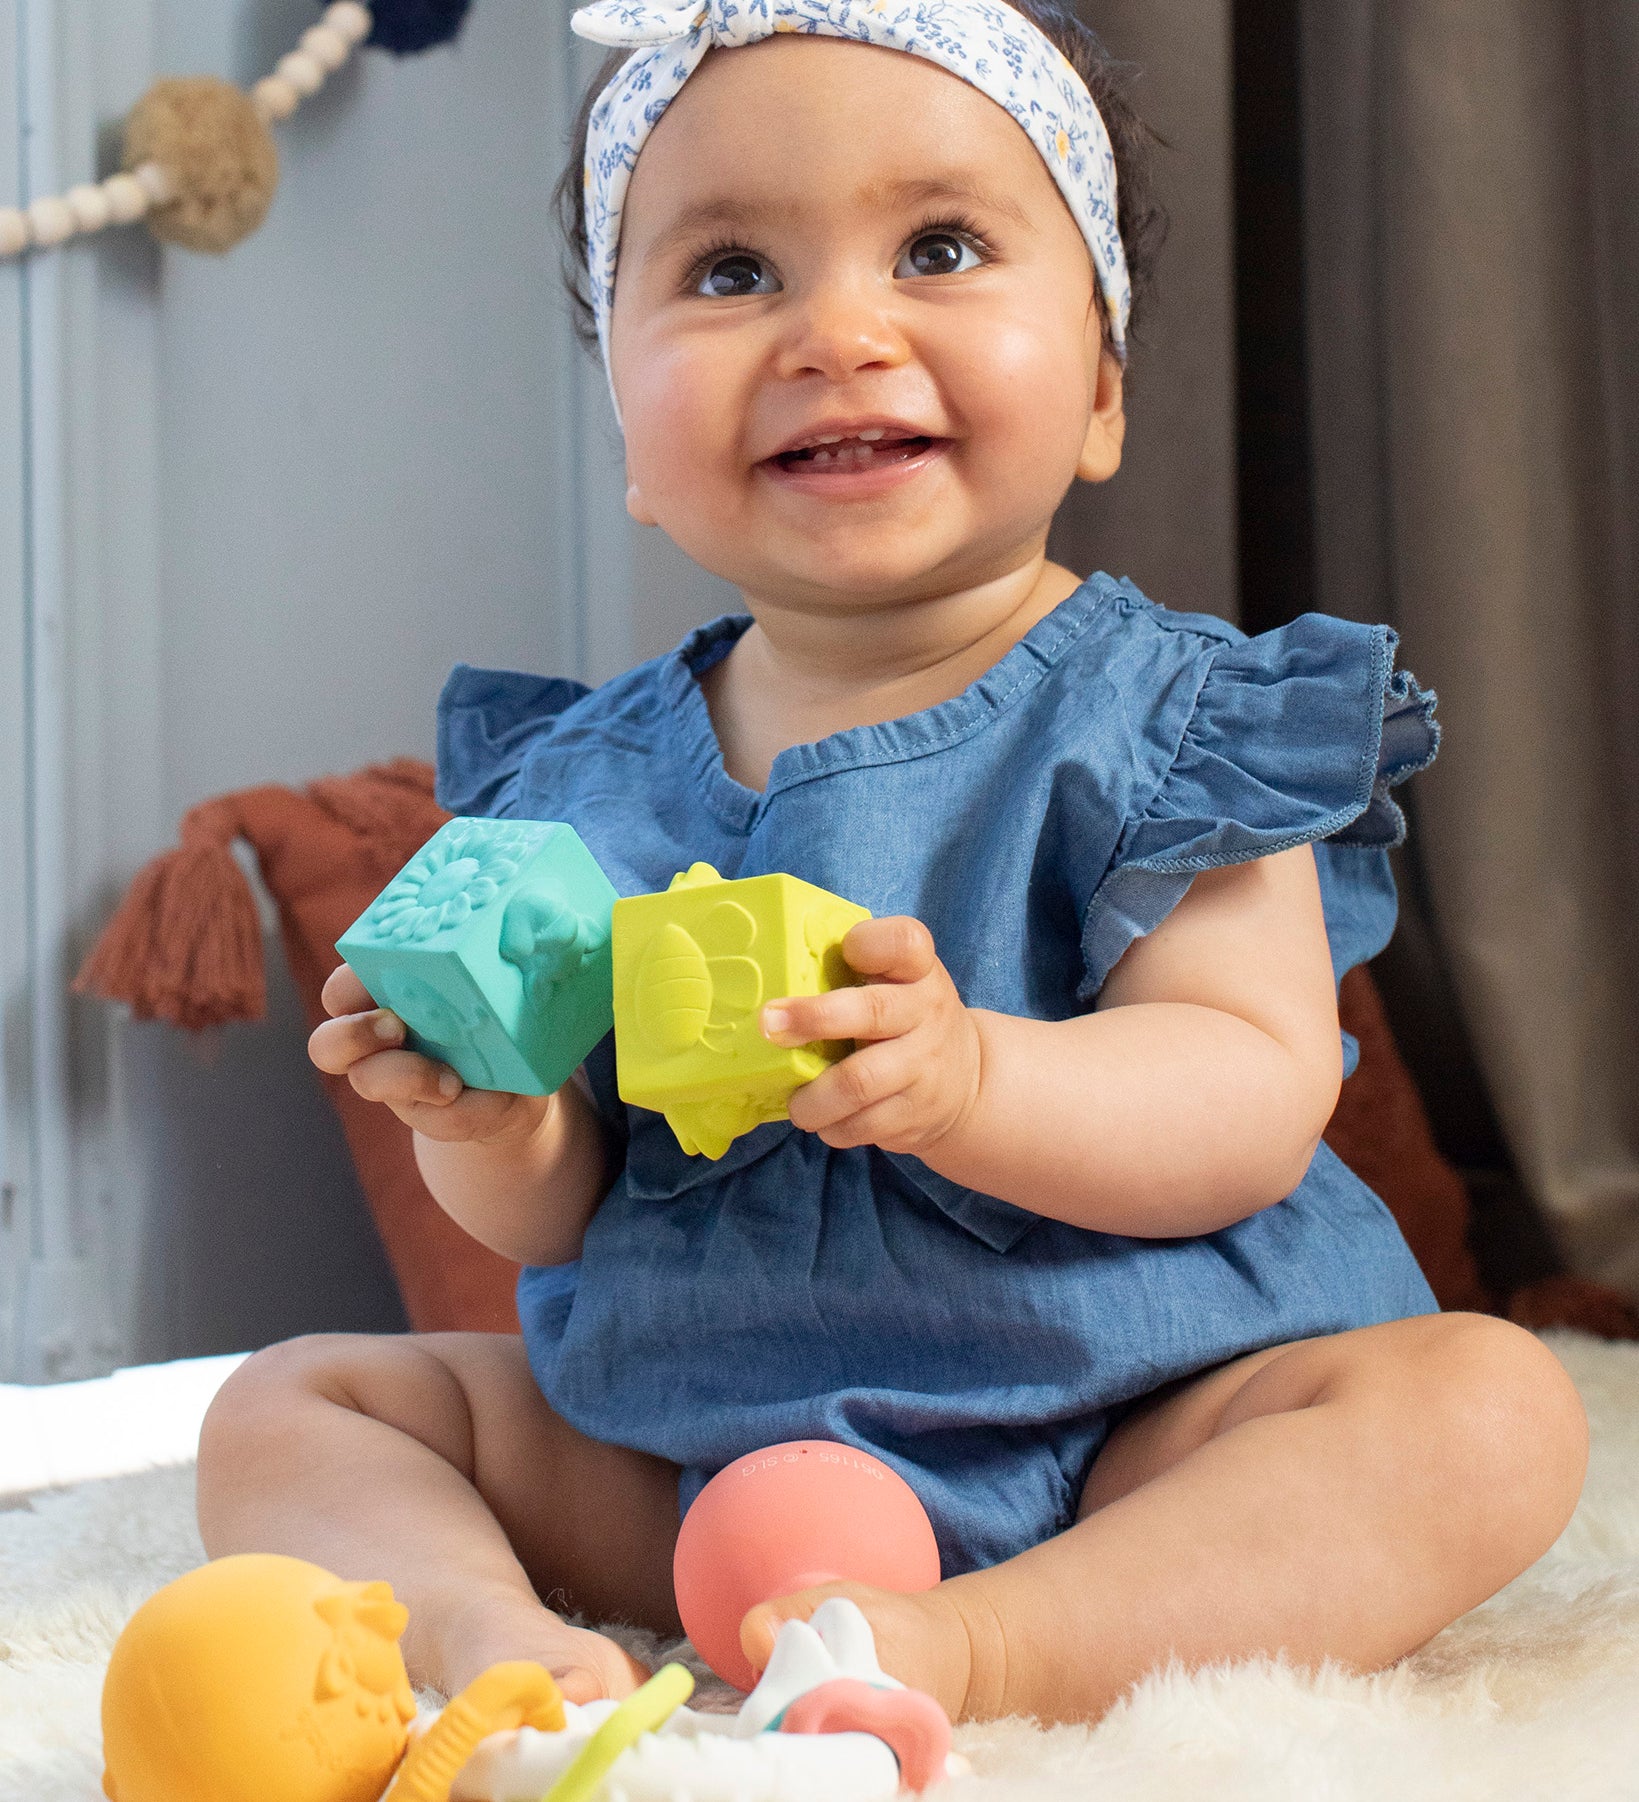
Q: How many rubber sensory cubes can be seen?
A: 2